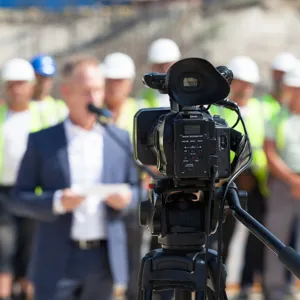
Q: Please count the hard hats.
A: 7